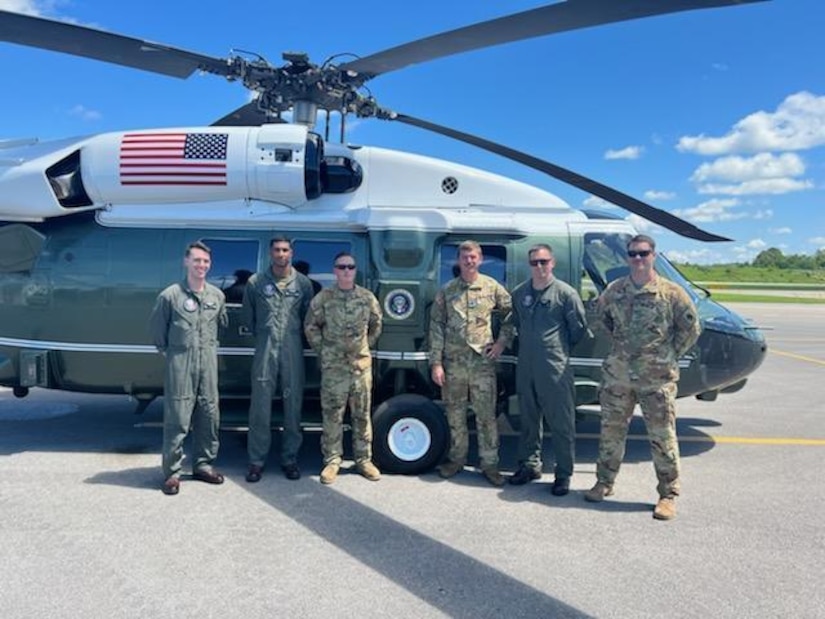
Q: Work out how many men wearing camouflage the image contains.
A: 3